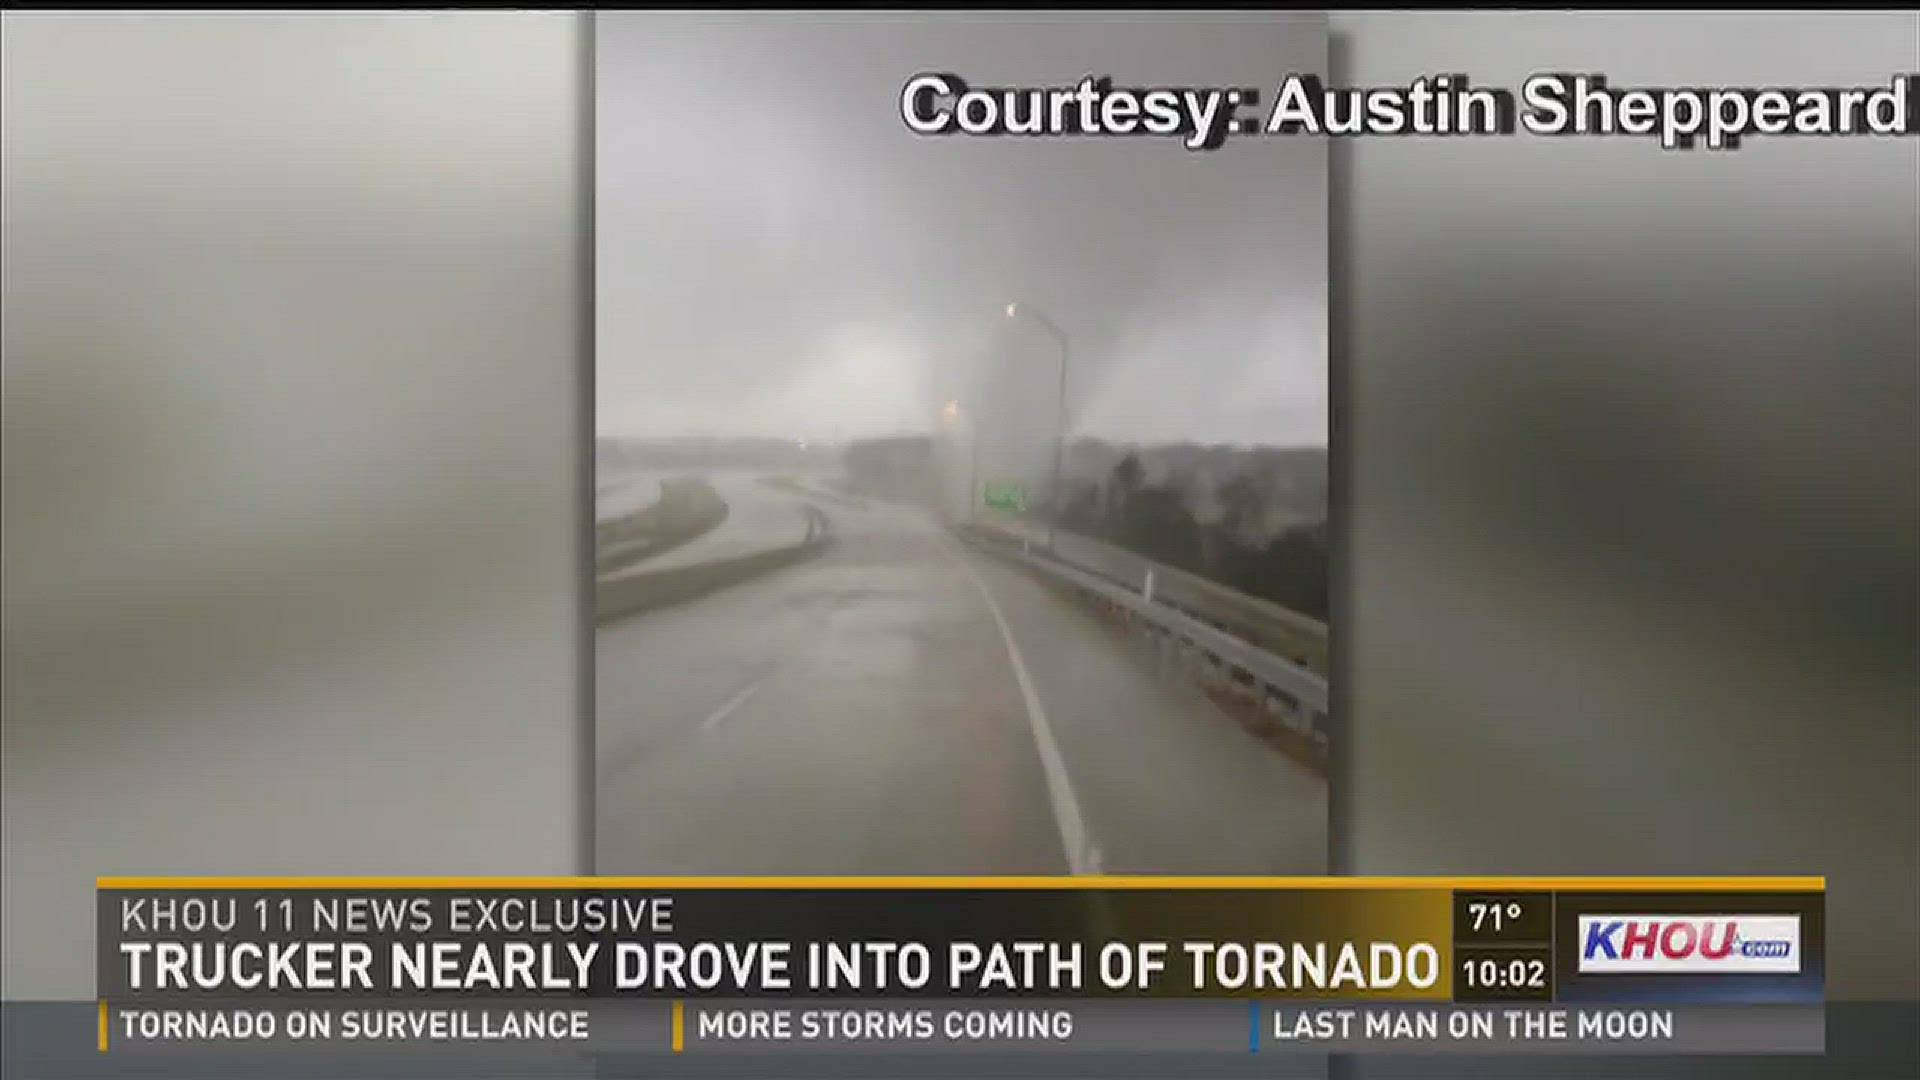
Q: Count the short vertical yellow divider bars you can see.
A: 2